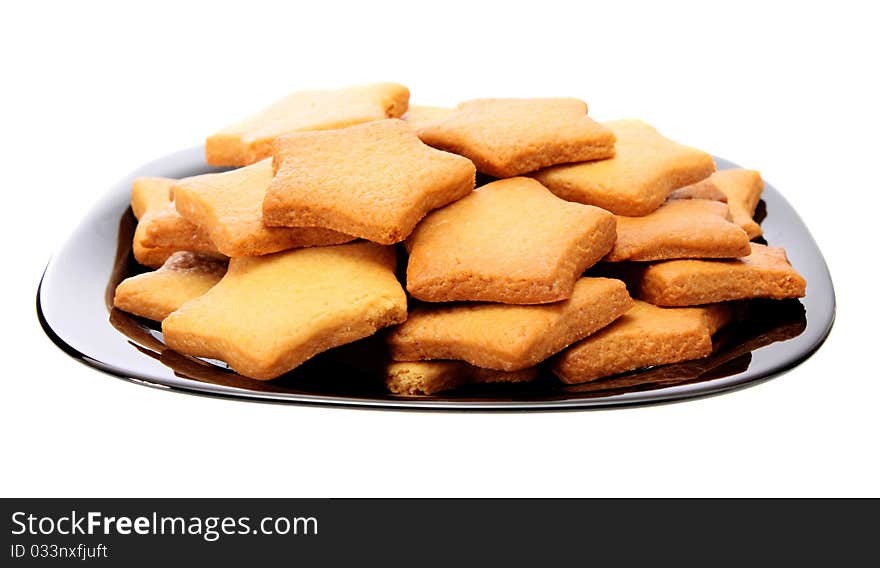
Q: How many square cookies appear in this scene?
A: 0